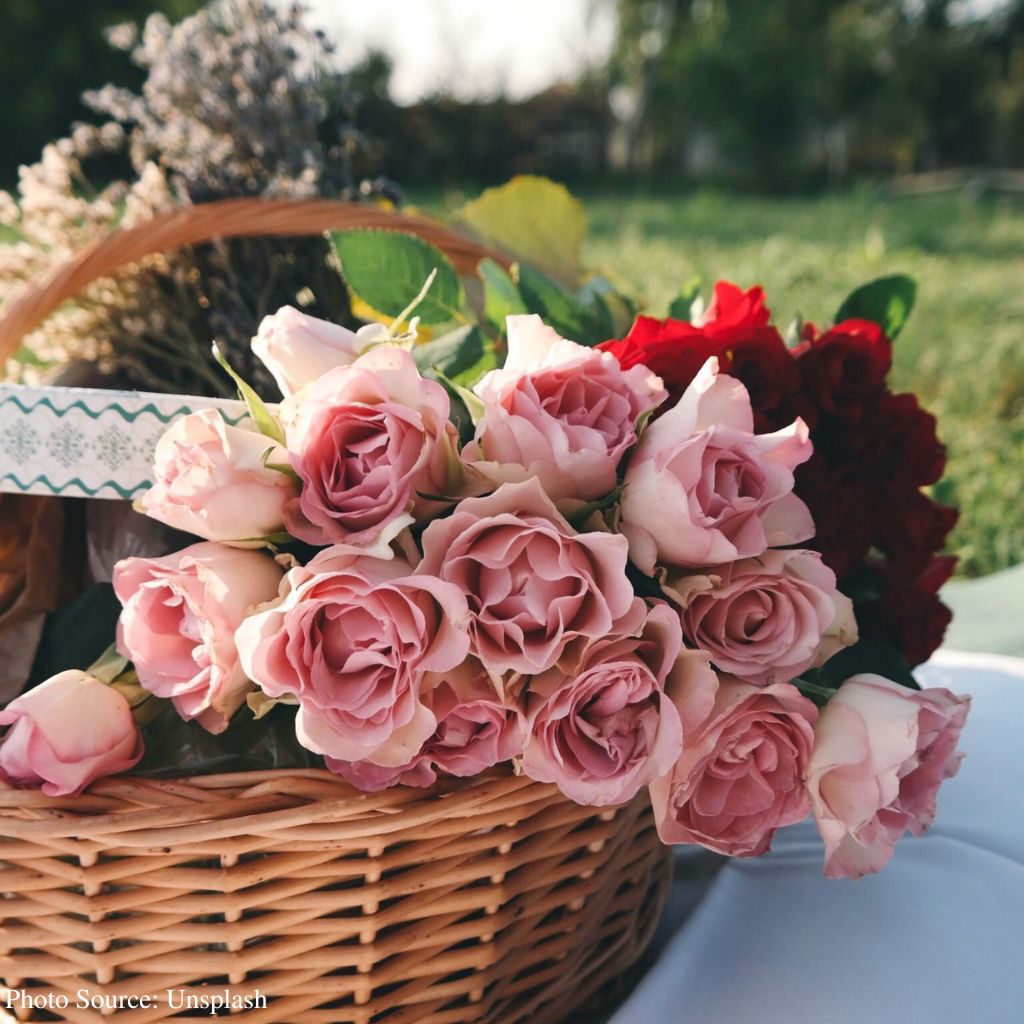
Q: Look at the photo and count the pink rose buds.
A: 14